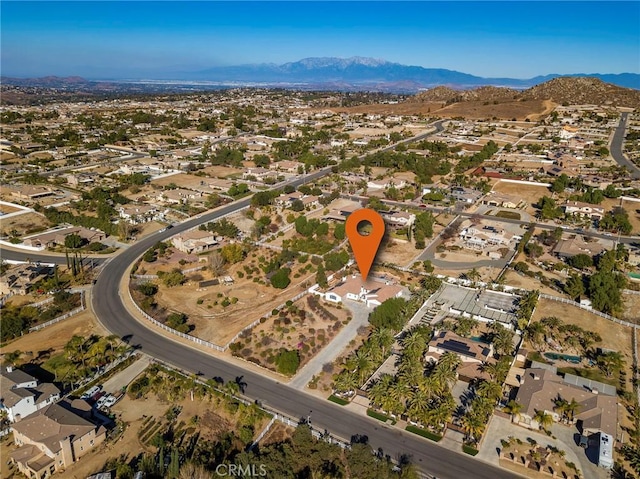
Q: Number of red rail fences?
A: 0